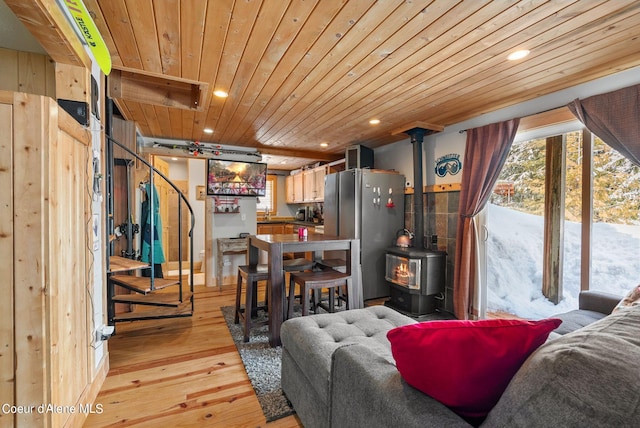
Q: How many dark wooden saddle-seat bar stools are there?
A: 4